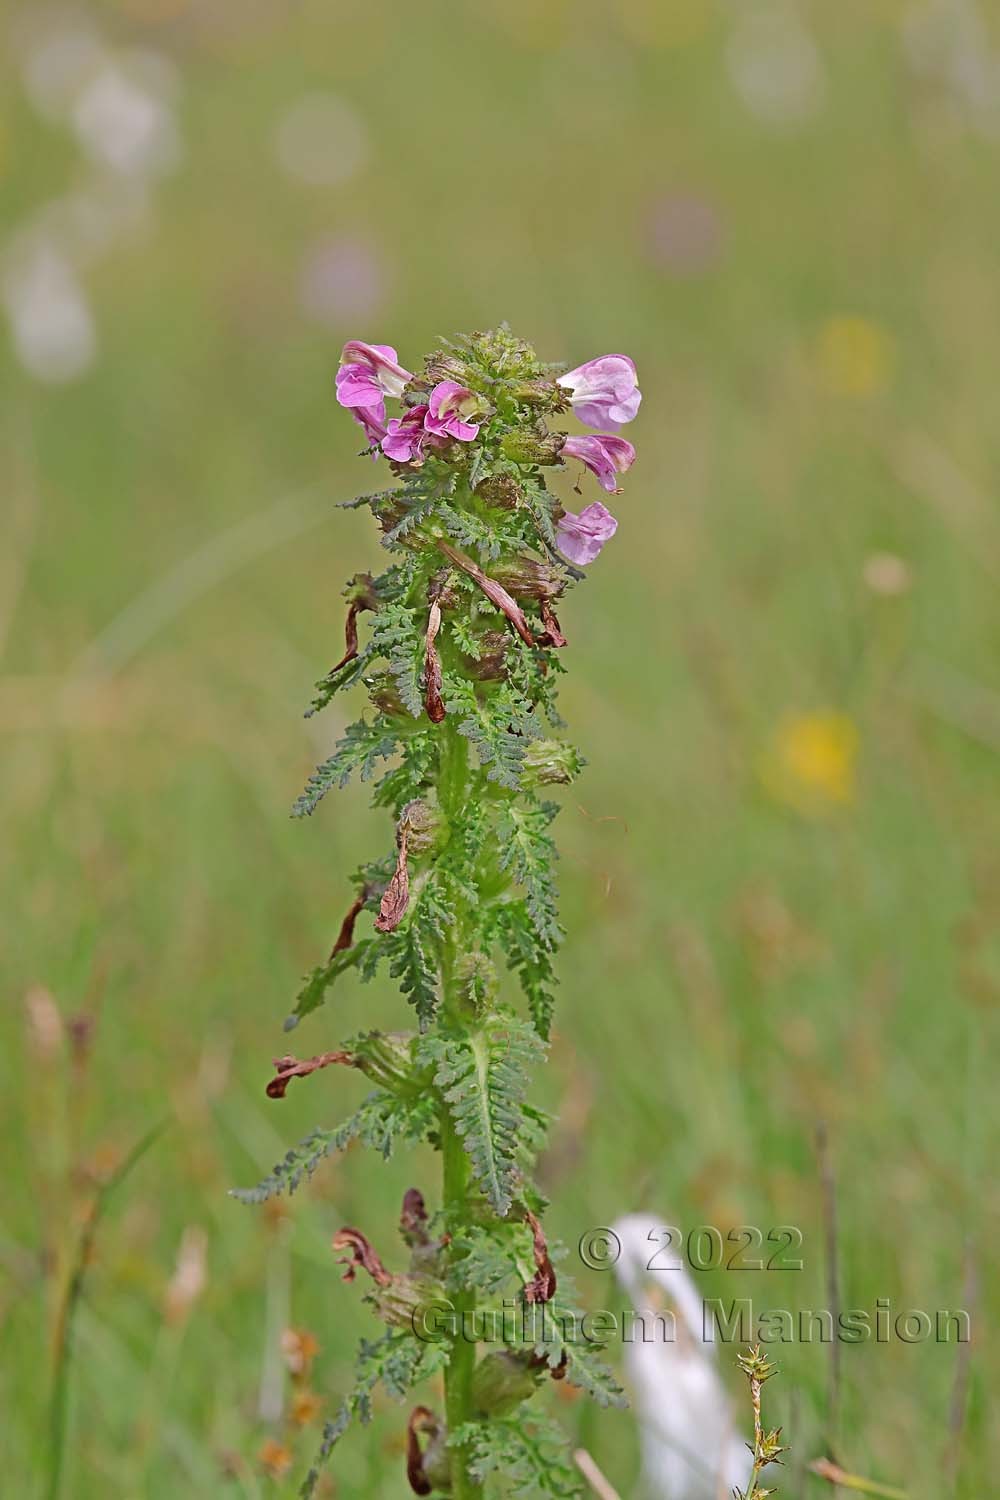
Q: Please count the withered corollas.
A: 12